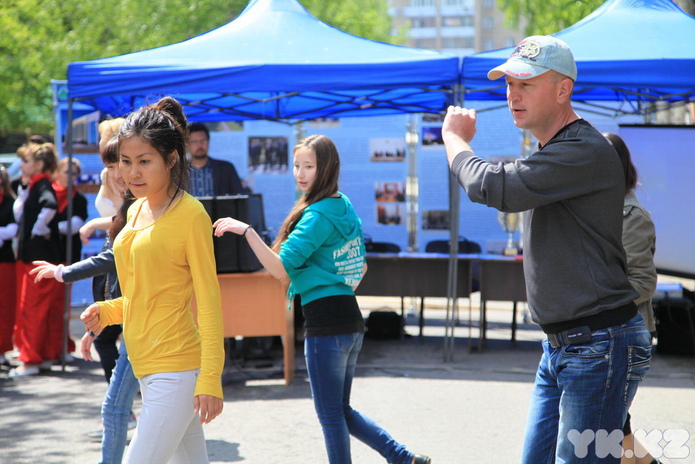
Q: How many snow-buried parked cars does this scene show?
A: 0